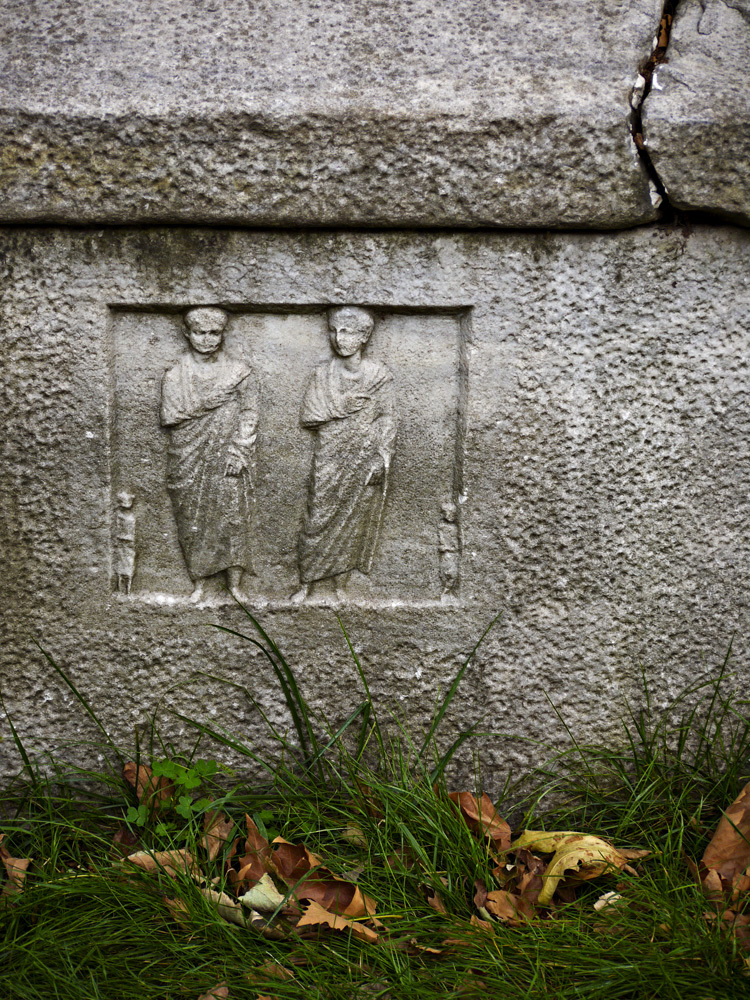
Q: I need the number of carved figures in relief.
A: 4